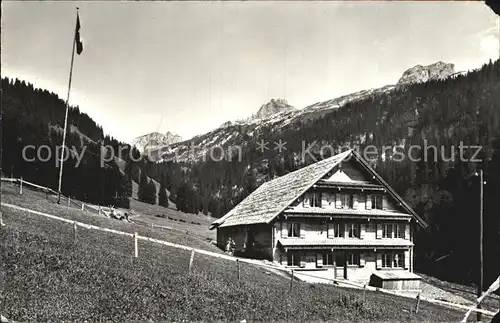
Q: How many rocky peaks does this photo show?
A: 3